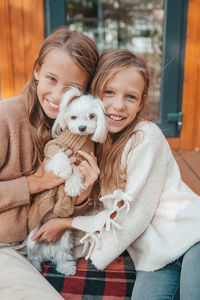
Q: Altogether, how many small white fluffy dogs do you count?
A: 1